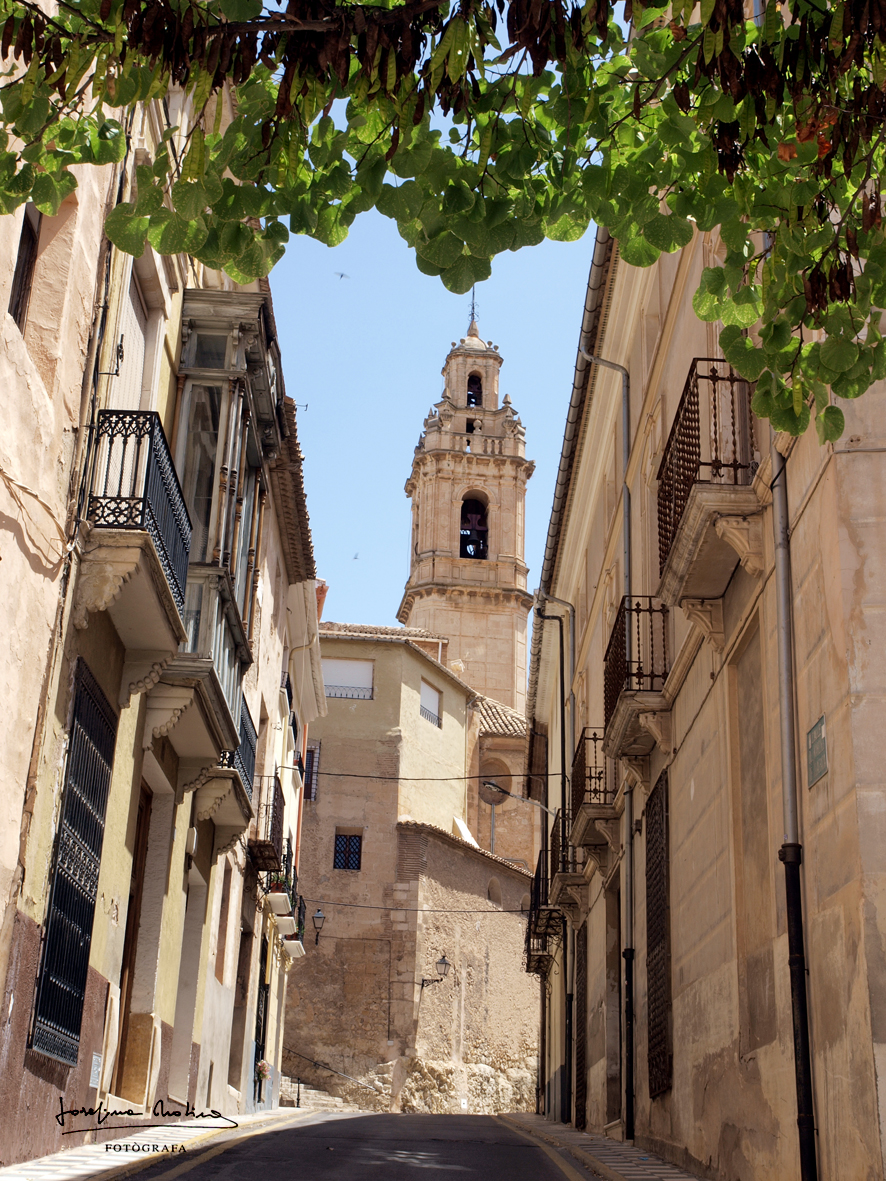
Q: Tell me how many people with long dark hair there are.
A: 0